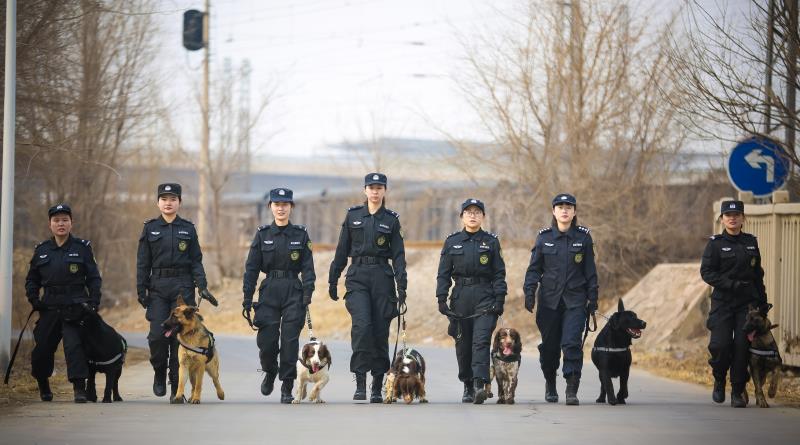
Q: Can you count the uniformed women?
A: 7